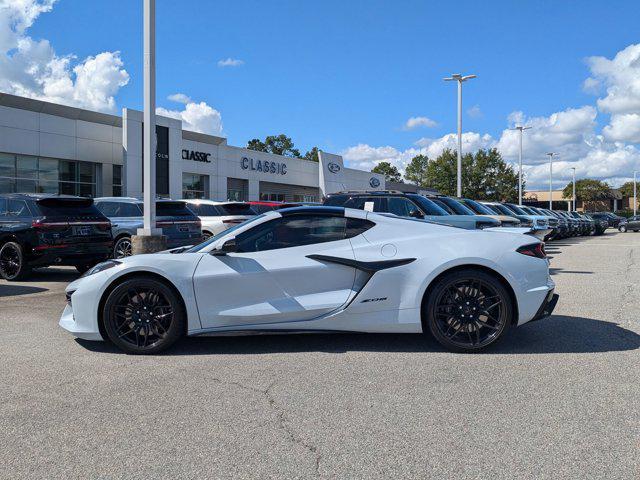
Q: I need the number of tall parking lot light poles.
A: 6